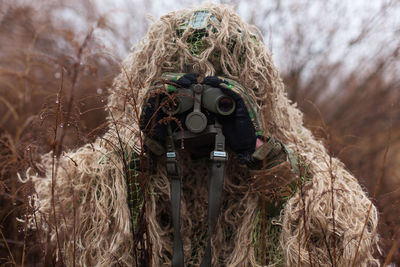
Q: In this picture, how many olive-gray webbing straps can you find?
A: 2